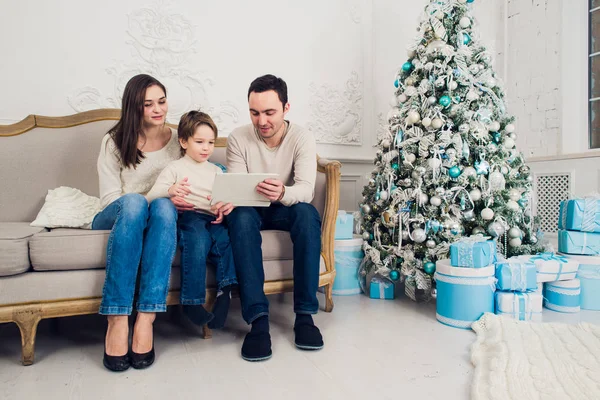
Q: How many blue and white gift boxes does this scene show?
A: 12